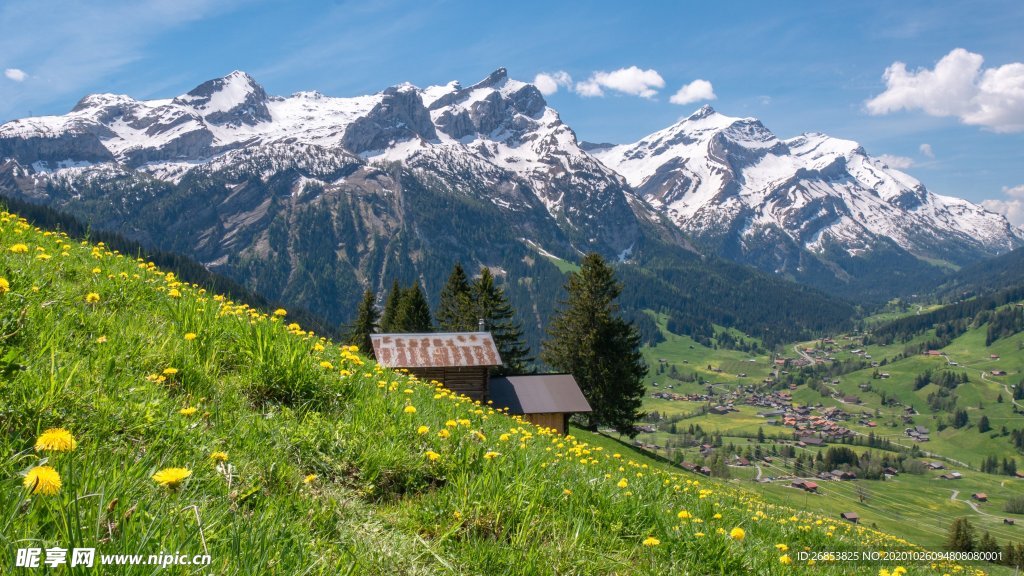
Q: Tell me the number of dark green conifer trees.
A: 6